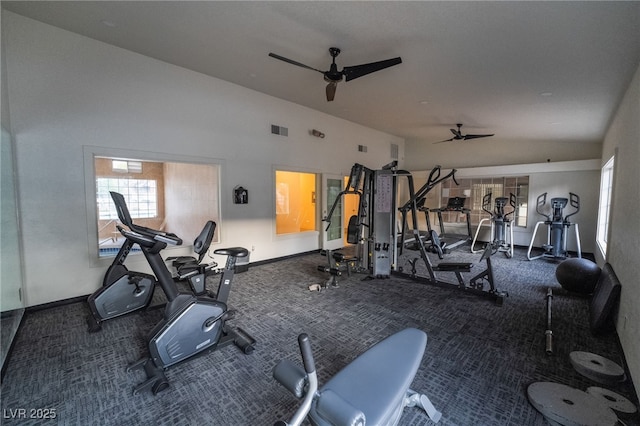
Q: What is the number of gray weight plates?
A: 3